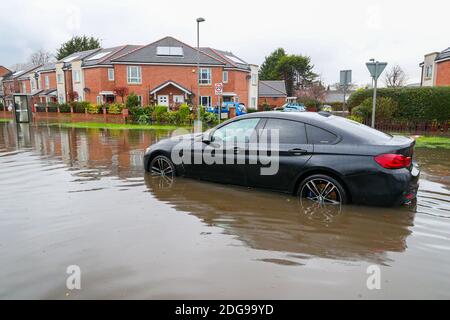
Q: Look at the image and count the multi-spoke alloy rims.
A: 2